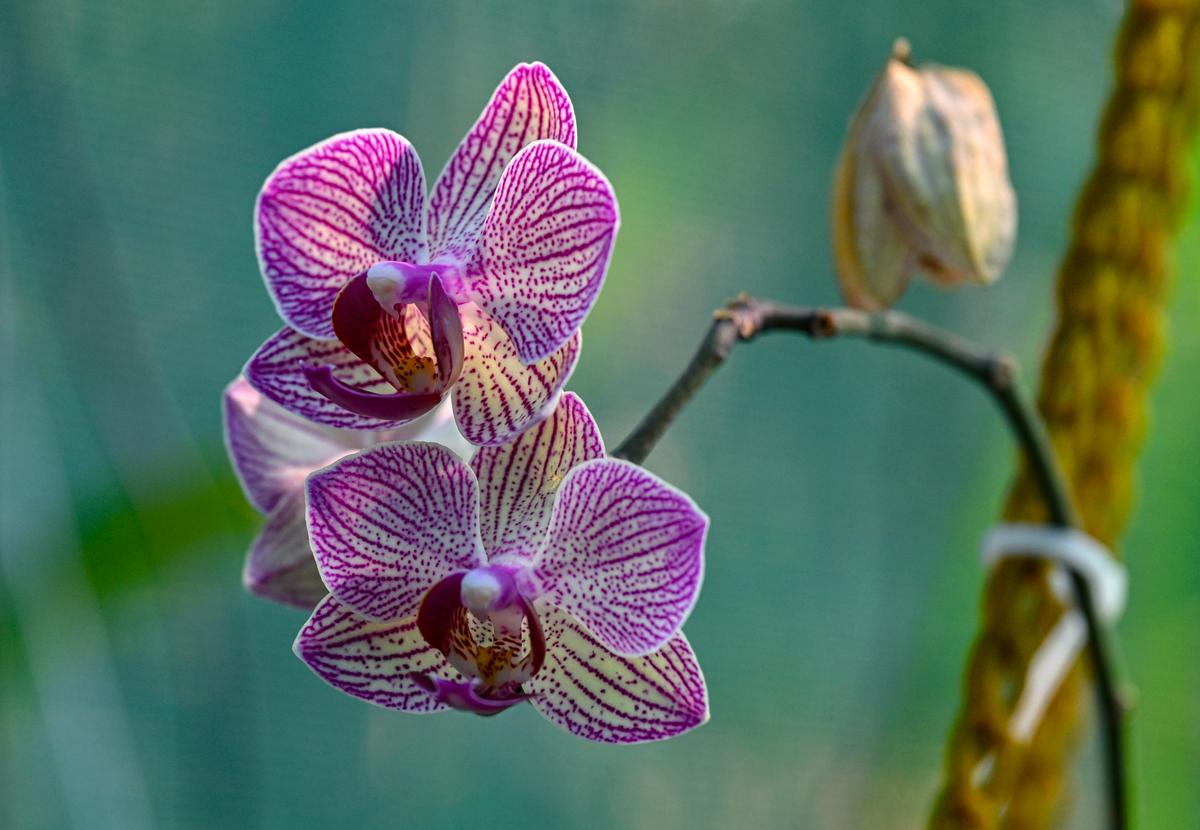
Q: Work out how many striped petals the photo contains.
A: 10